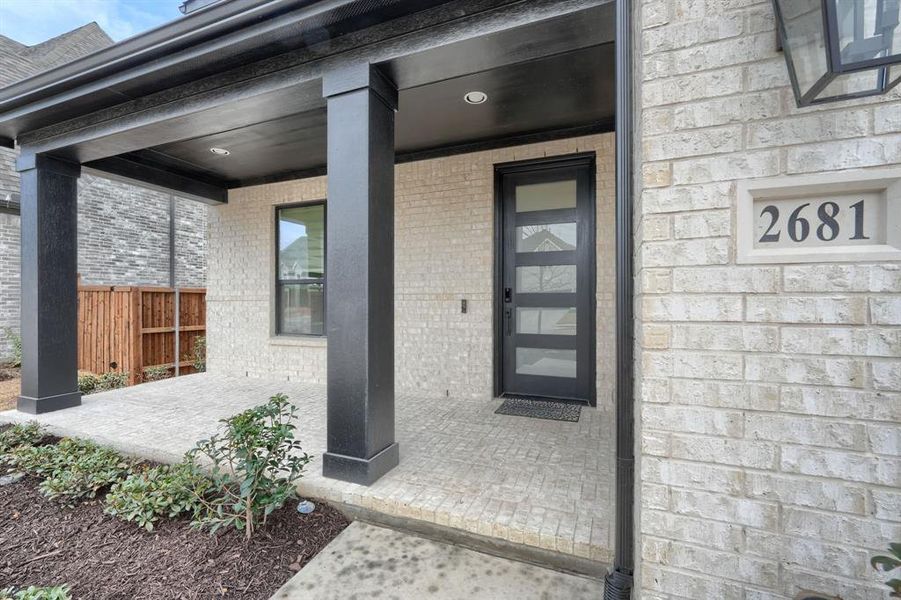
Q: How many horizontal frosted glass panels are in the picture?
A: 5